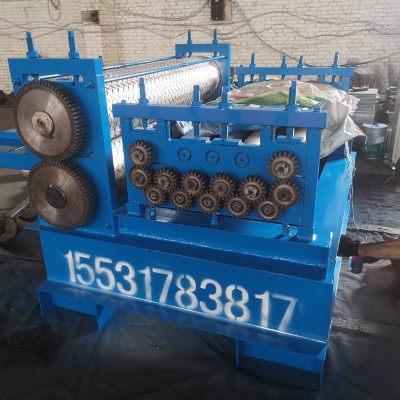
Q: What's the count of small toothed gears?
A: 13